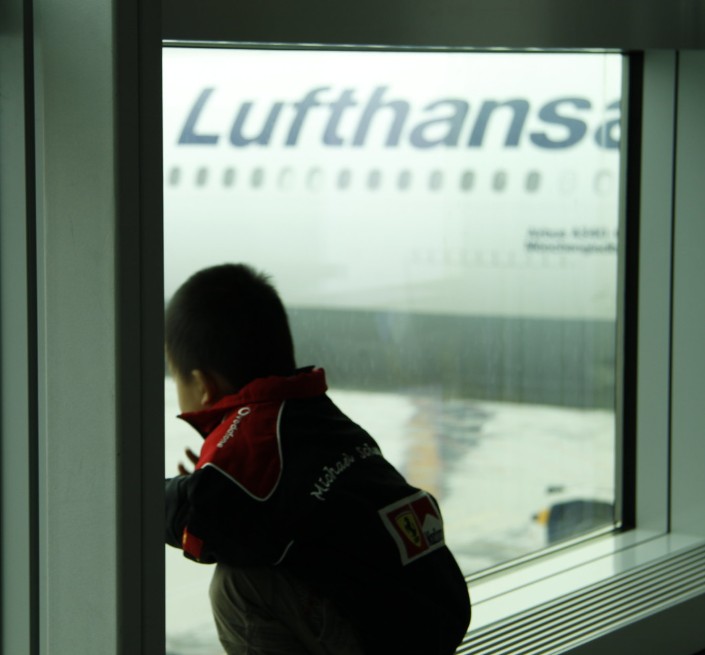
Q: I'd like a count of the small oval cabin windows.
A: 15